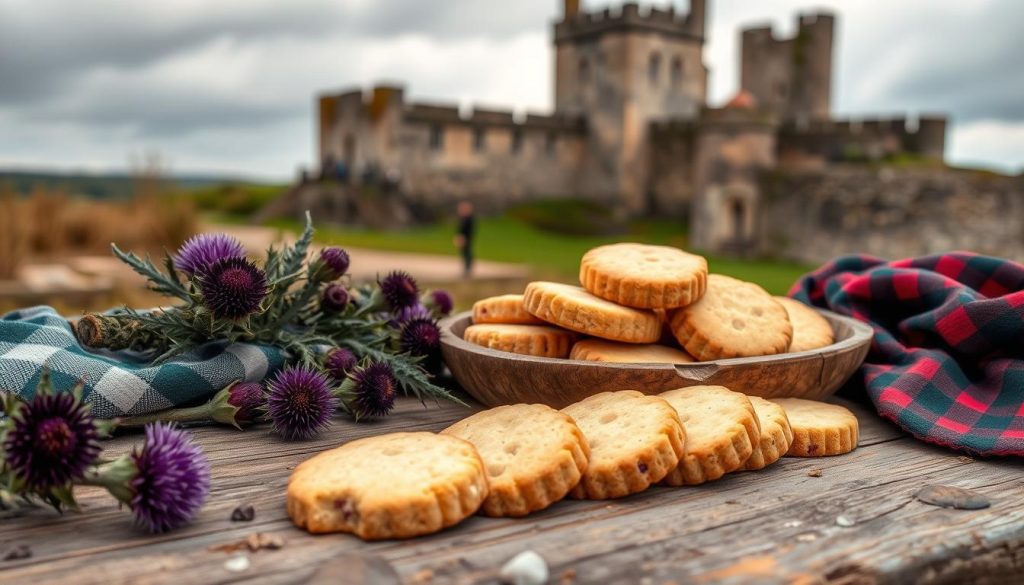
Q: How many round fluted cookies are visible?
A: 13